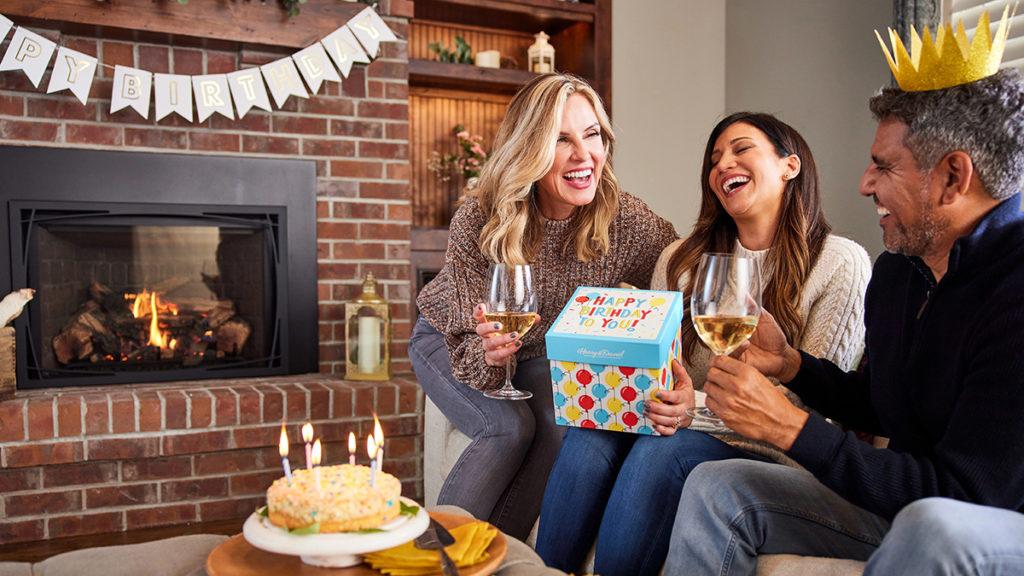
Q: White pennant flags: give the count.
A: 11